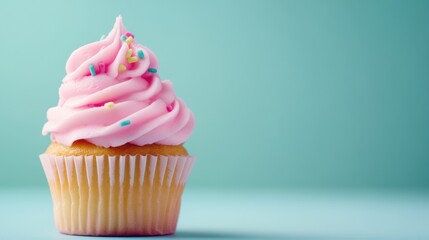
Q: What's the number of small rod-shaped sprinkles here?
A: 12